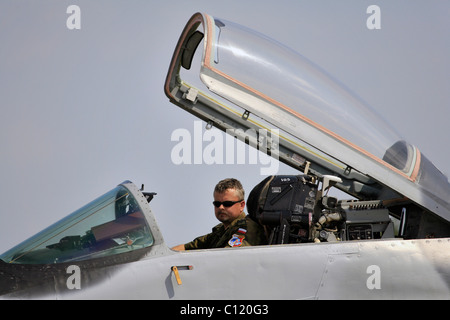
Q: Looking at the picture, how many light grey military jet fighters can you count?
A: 1